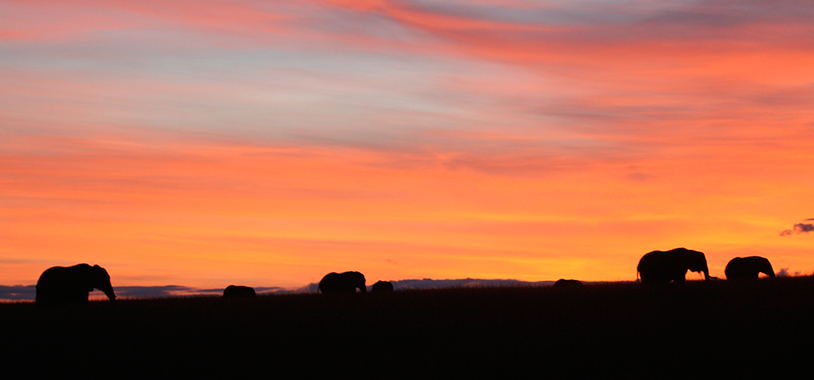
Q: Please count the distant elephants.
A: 7